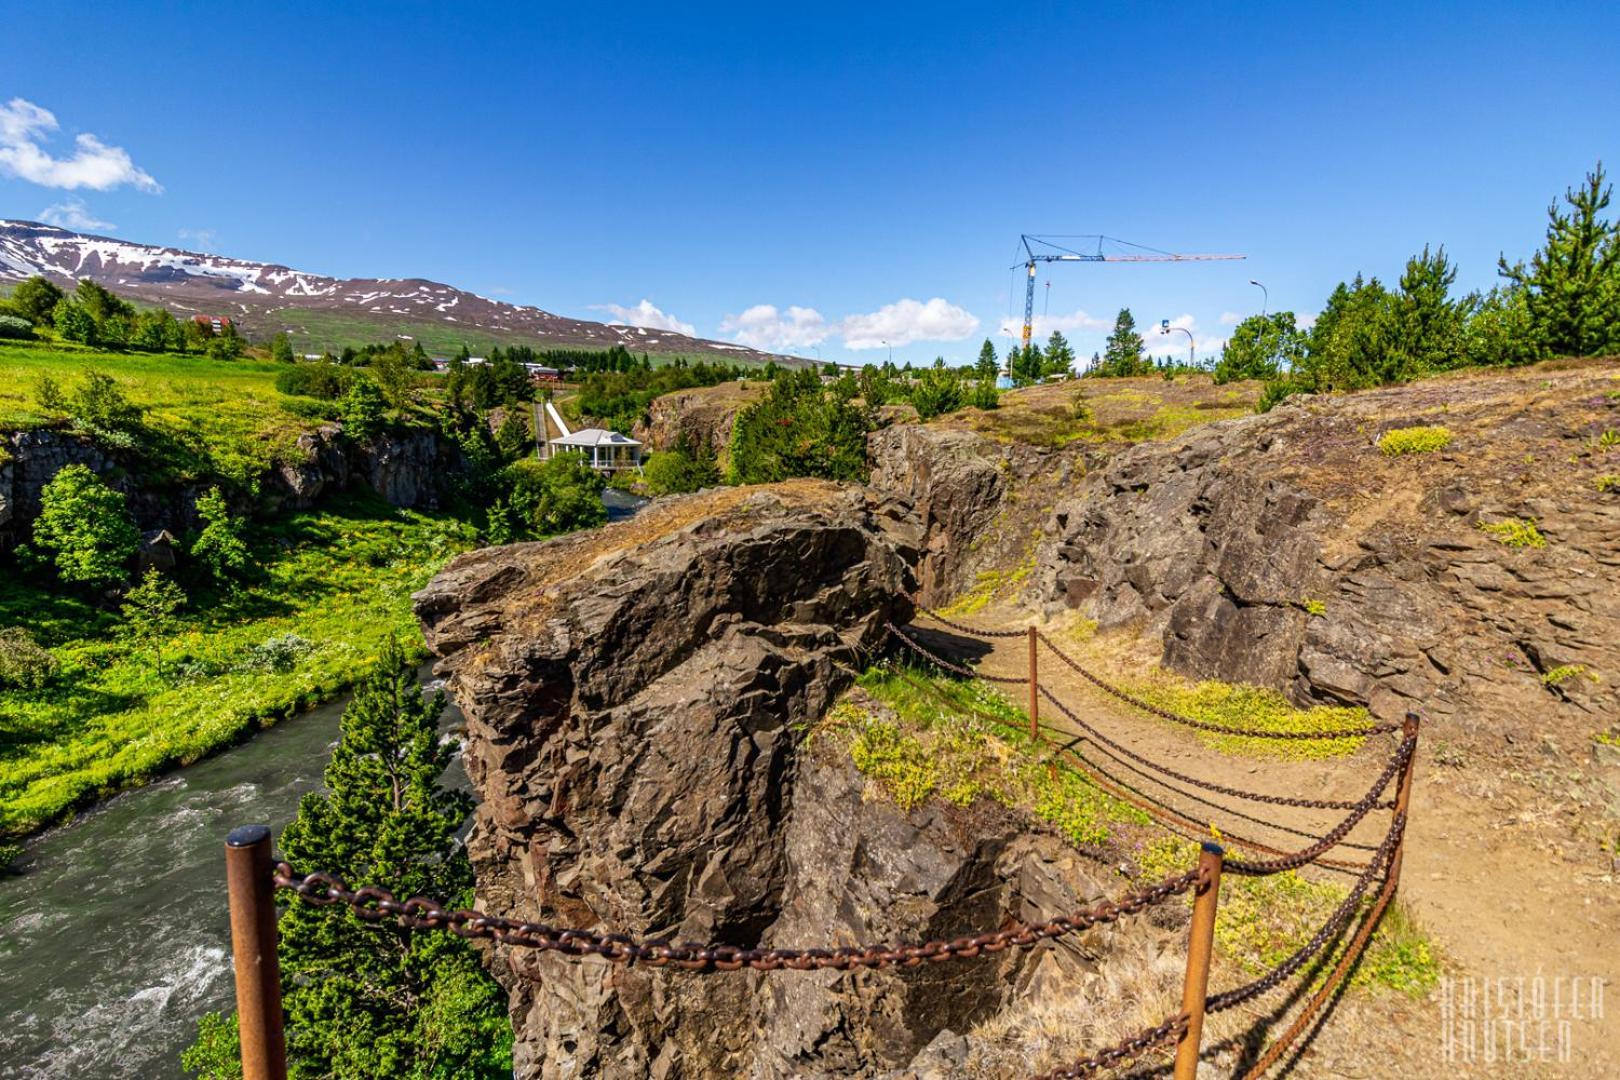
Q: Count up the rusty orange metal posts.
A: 4